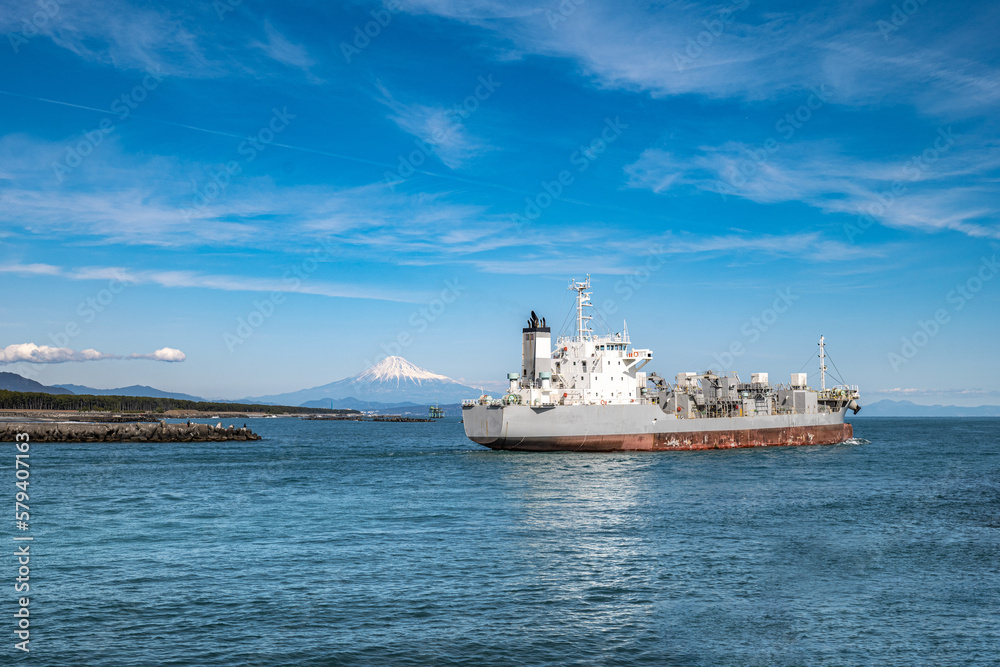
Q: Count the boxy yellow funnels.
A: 0